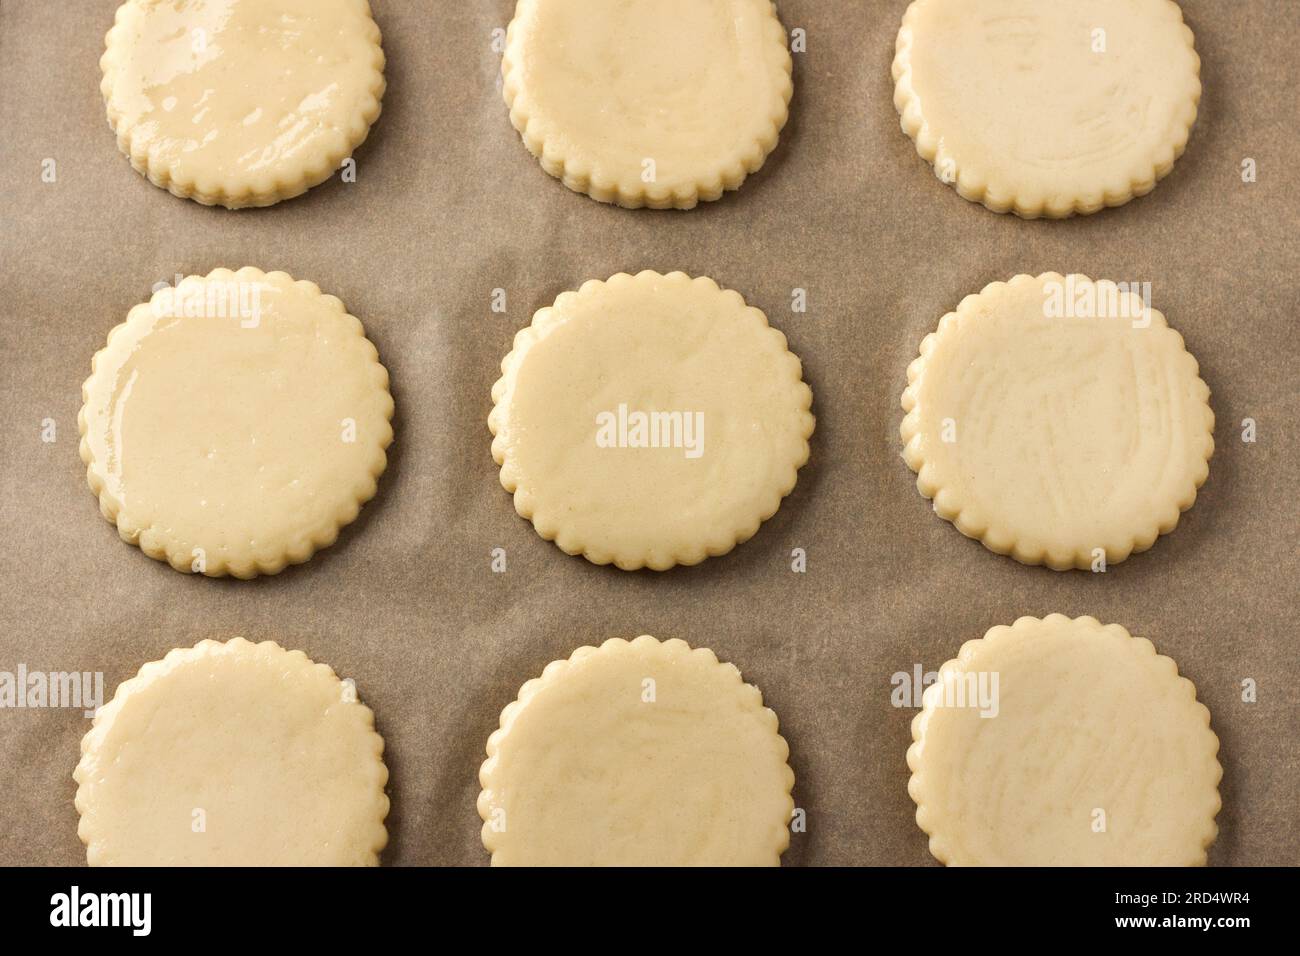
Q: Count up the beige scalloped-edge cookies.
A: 9